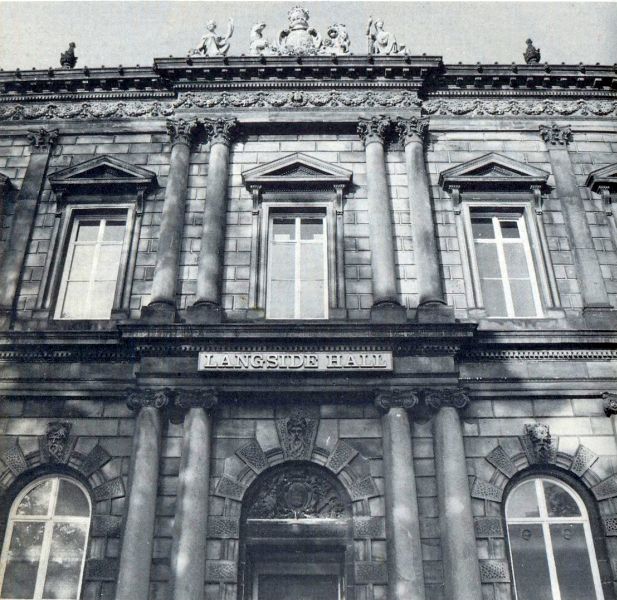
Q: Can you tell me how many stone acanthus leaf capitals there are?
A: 6